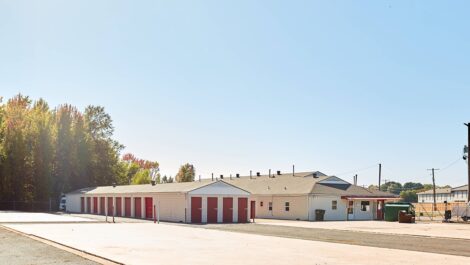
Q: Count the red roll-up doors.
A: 13